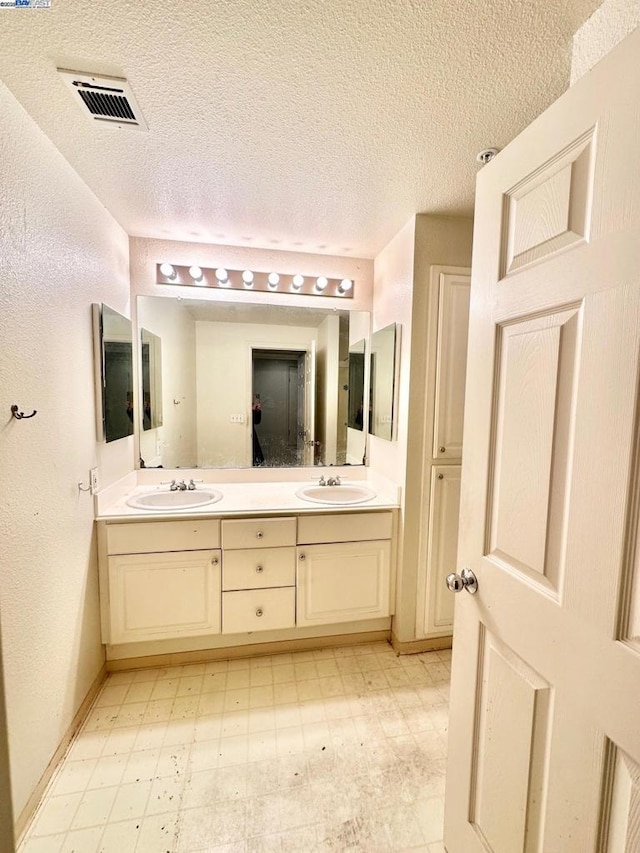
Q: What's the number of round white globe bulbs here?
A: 8